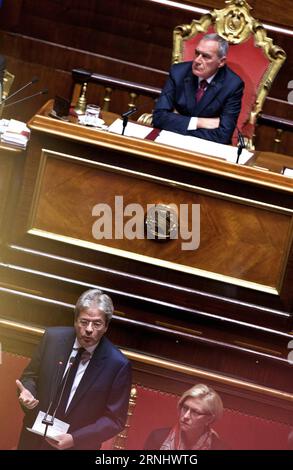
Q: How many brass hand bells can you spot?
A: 1